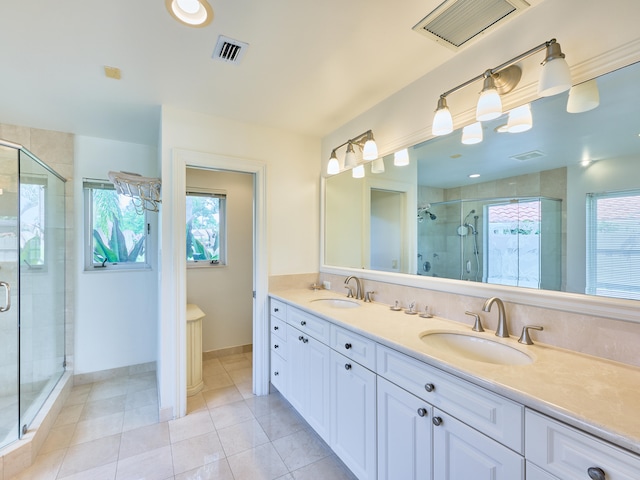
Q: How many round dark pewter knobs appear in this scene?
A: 13